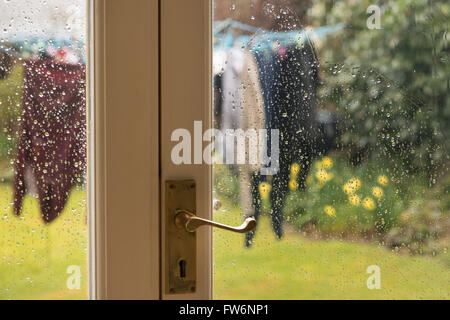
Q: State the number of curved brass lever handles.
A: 1